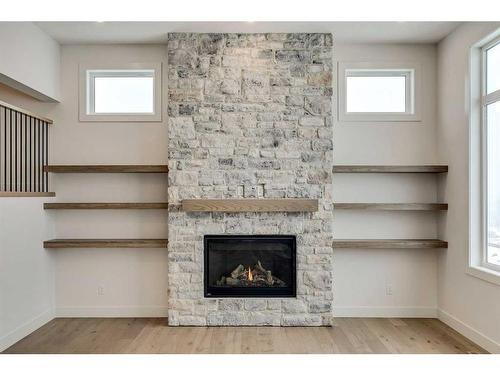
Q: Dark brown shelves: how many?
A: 6